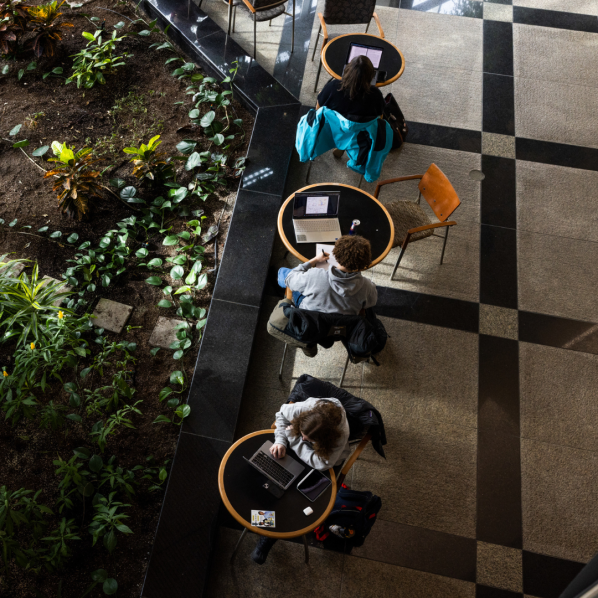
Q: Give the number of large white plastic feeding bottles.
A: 0